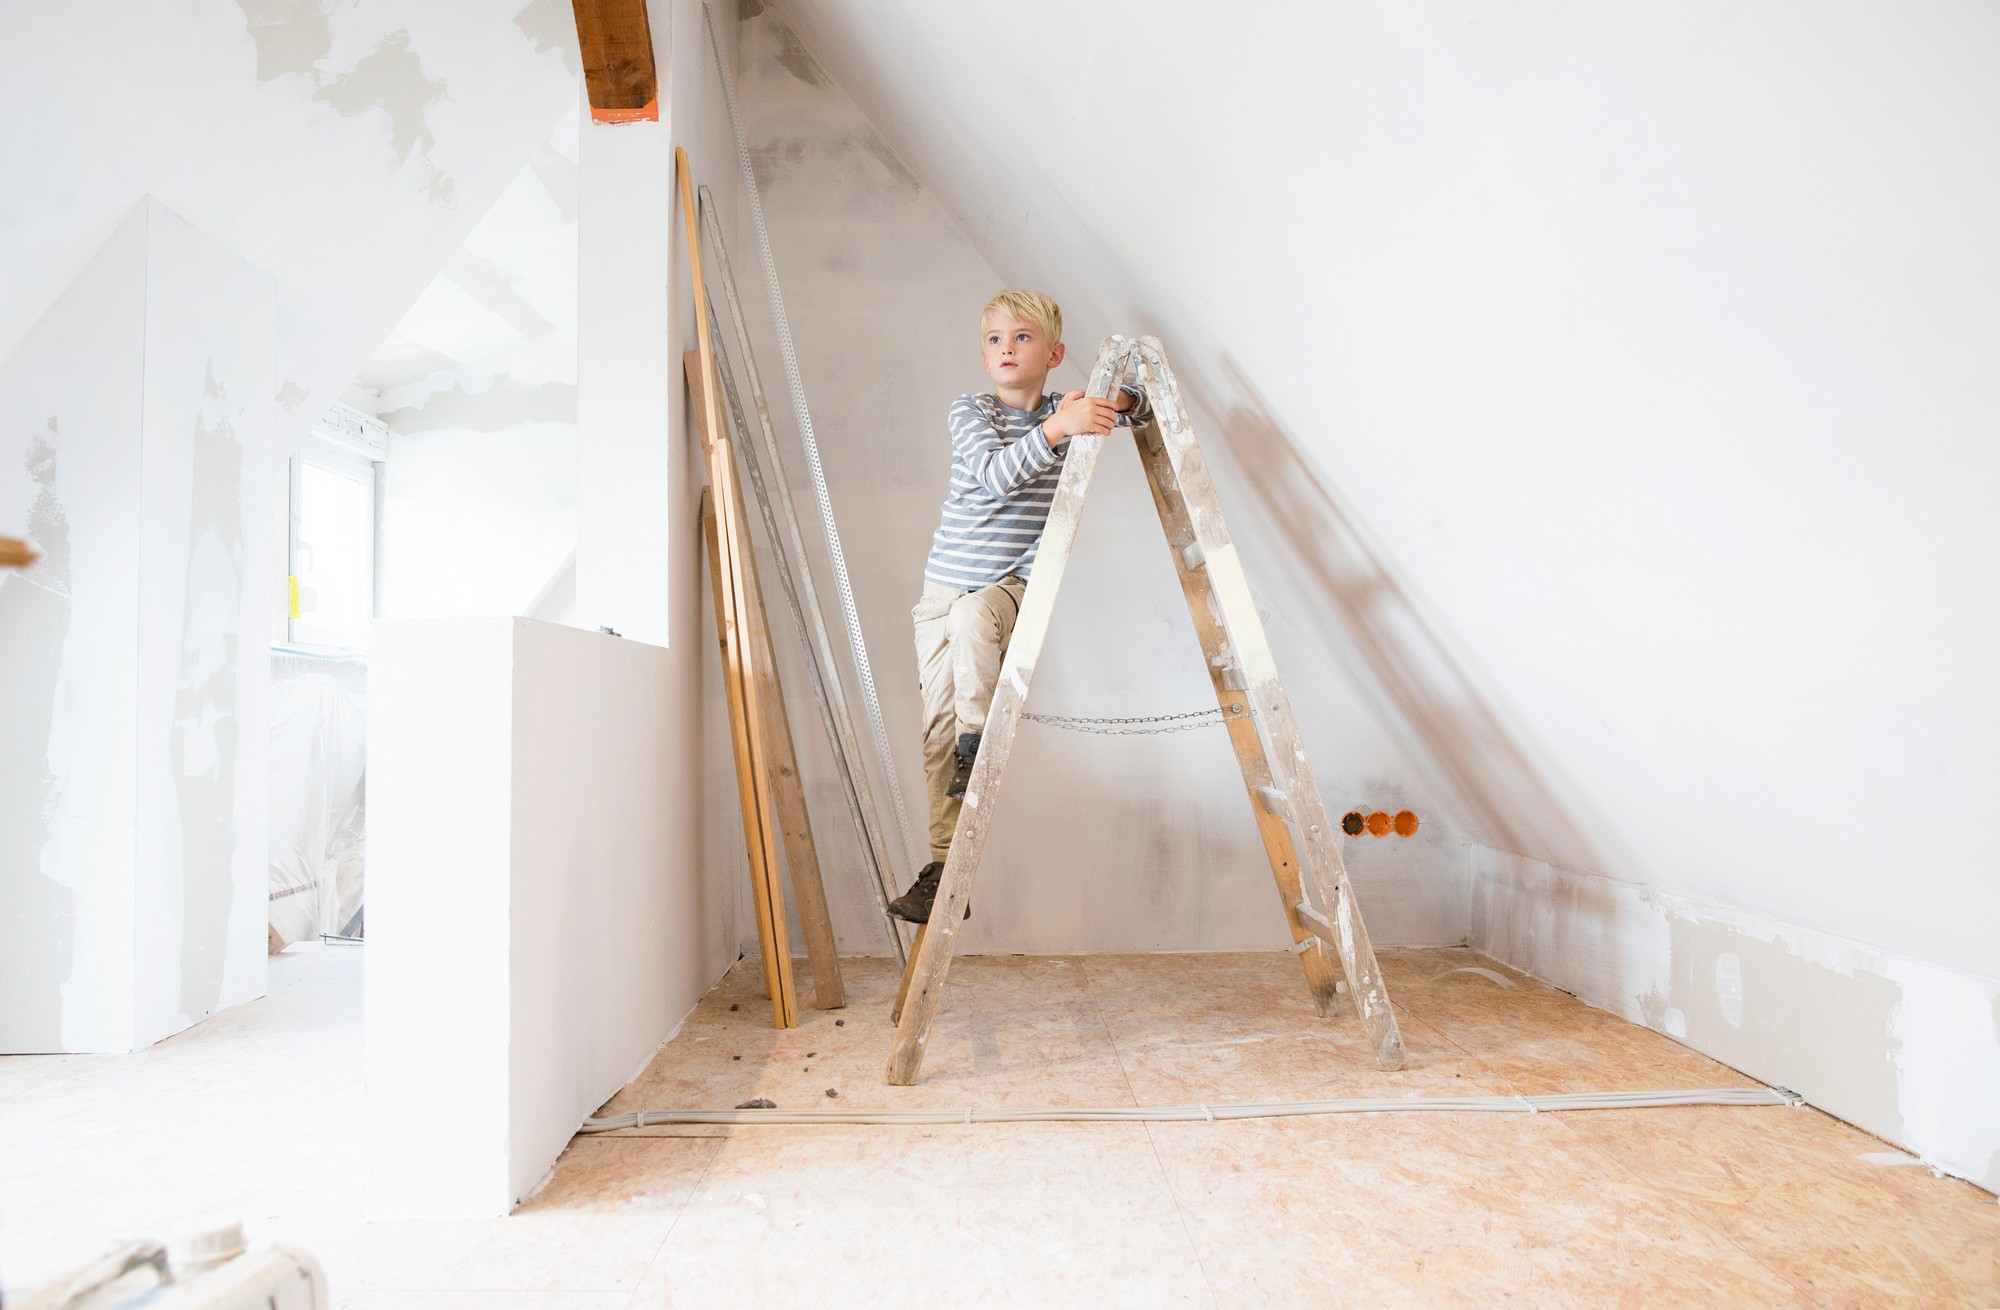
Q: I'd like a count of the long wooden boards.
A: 4